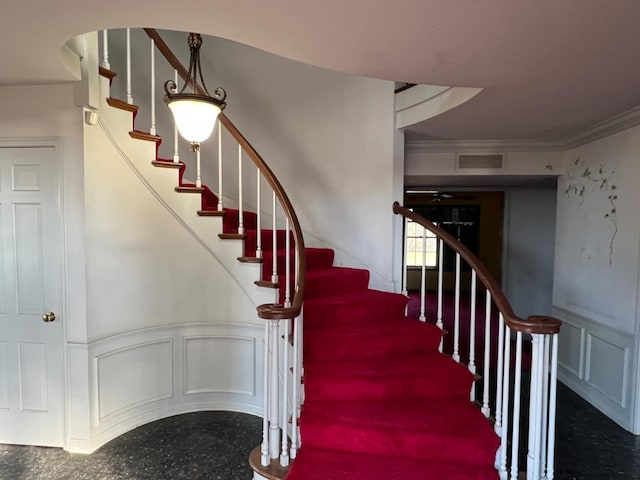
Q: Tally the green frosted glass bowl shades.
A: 0